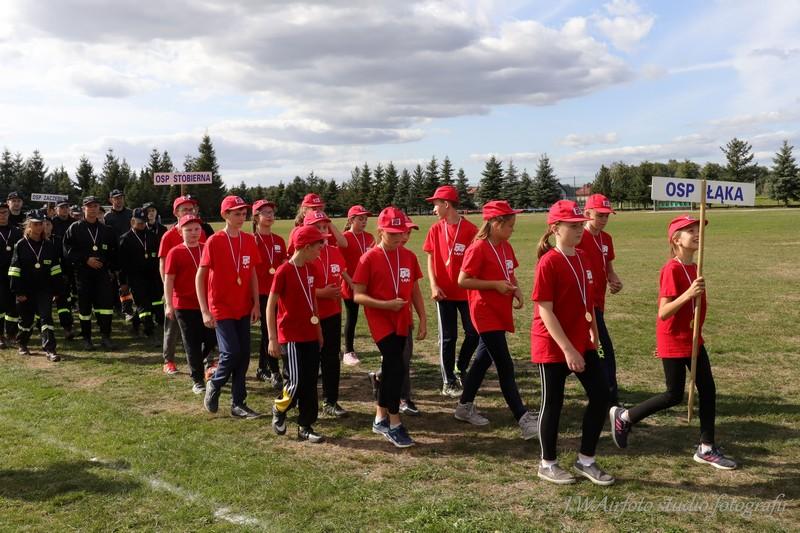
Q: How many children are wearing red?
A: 15